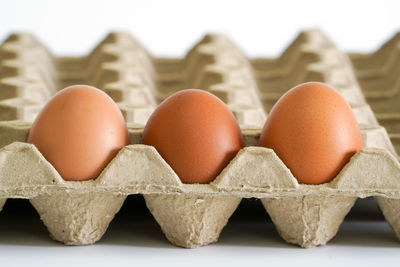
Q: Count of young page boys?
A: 0